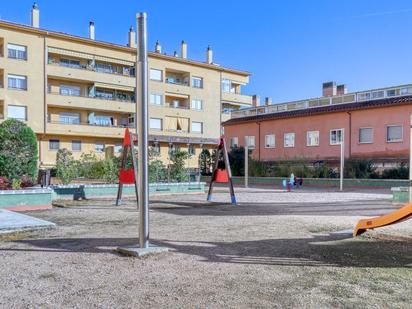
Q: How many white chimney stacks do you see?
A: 6